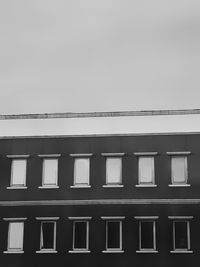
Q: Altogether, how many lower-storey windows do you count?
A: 6